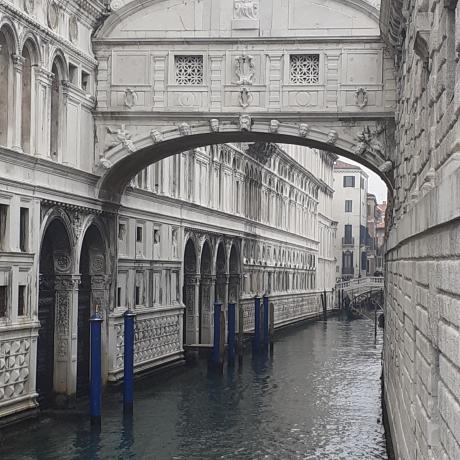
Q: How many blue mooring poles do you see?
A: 6